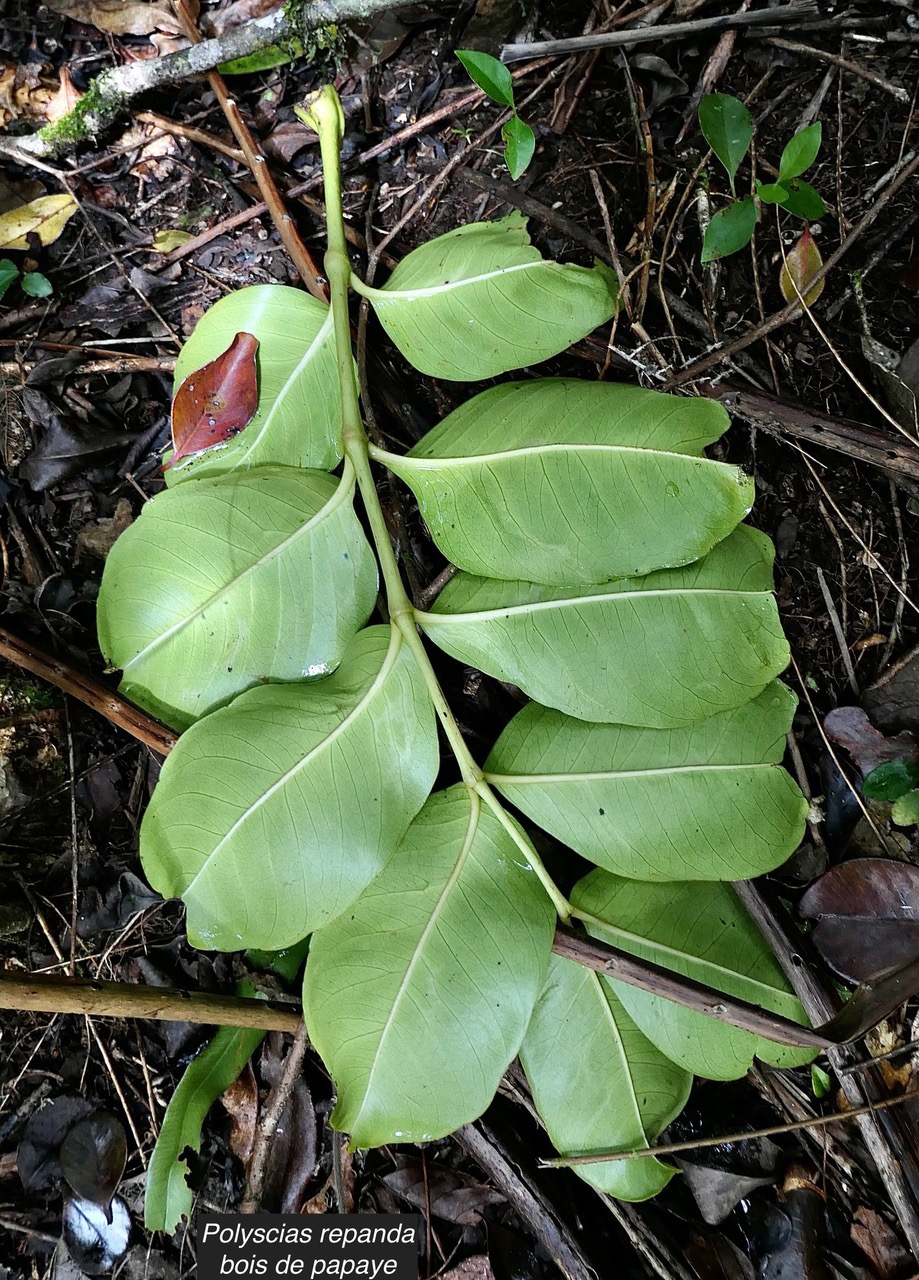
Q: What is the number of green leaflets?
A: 10